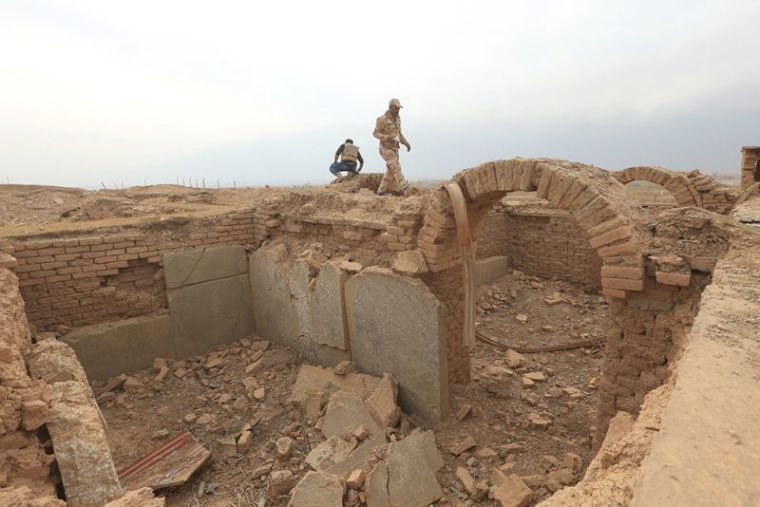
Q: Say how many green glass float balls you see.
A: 0